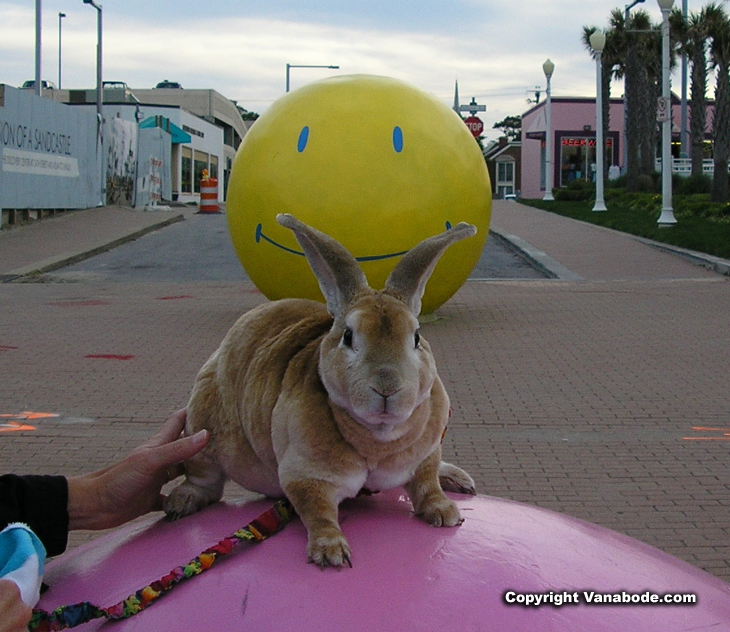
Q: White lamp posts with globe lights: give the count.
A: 3